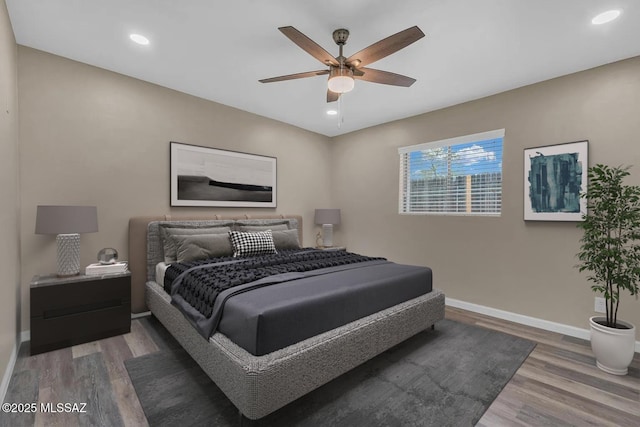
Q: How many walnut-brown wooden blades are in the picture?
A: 5